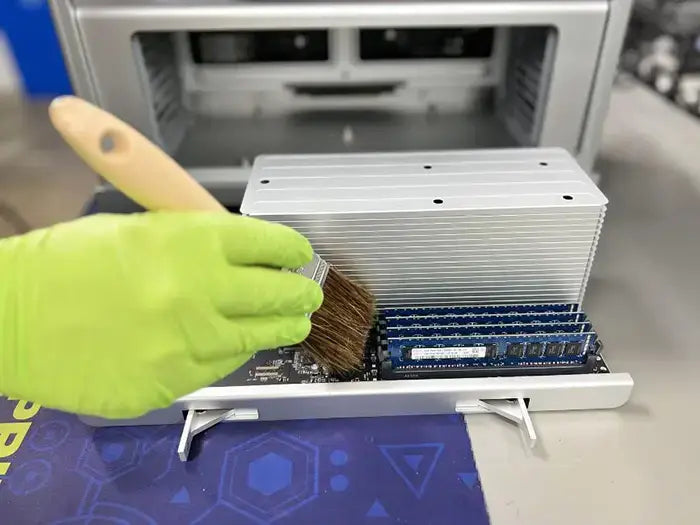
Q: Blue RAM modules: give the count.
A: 4